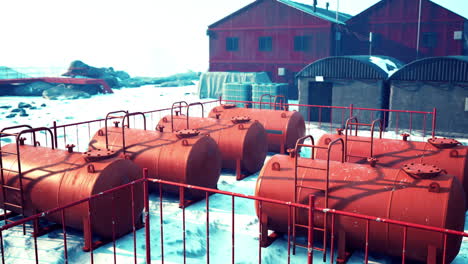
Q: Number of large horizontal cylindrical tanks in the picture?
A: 6